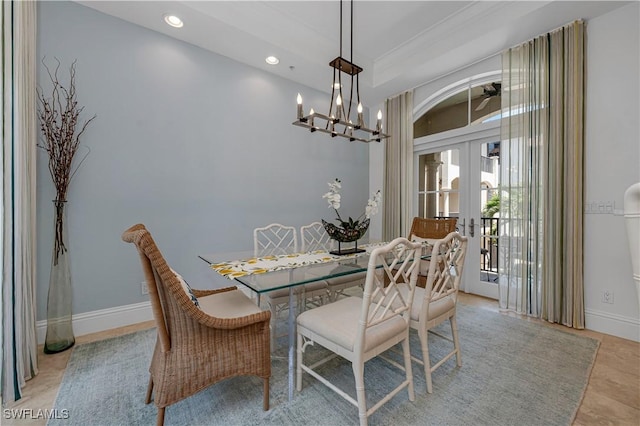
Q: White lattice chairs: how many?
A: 4